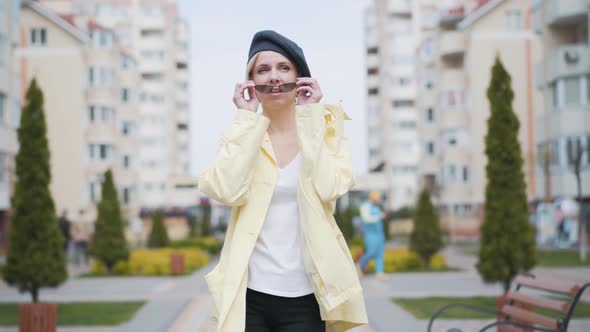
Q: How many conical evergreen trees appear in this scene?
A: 5